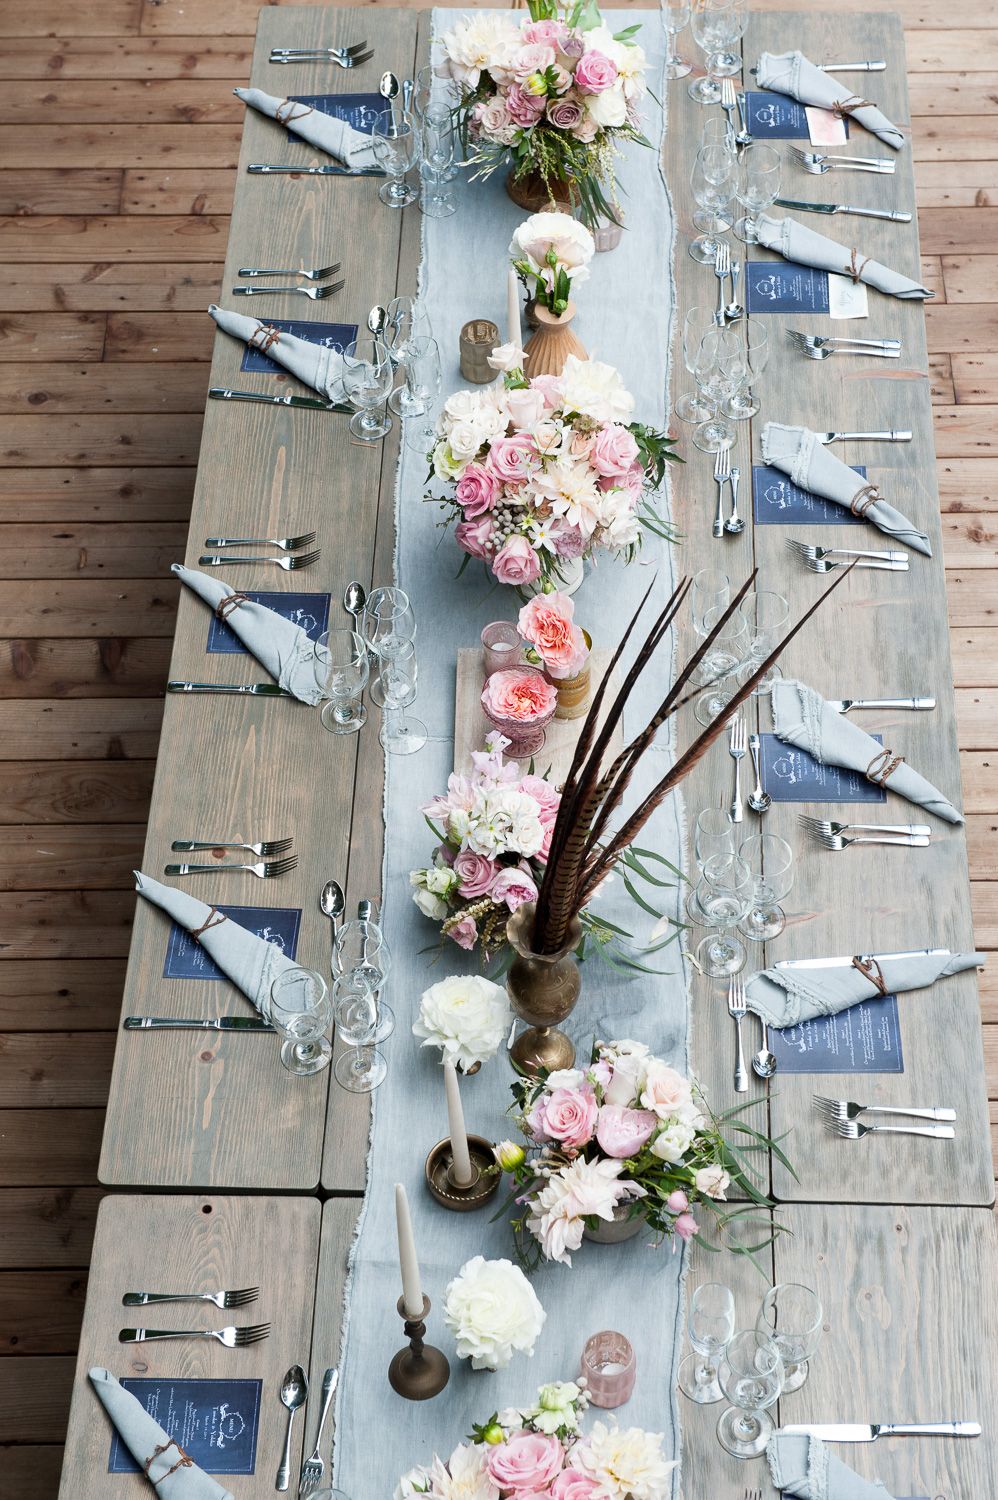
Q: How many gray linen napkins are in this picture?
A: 11